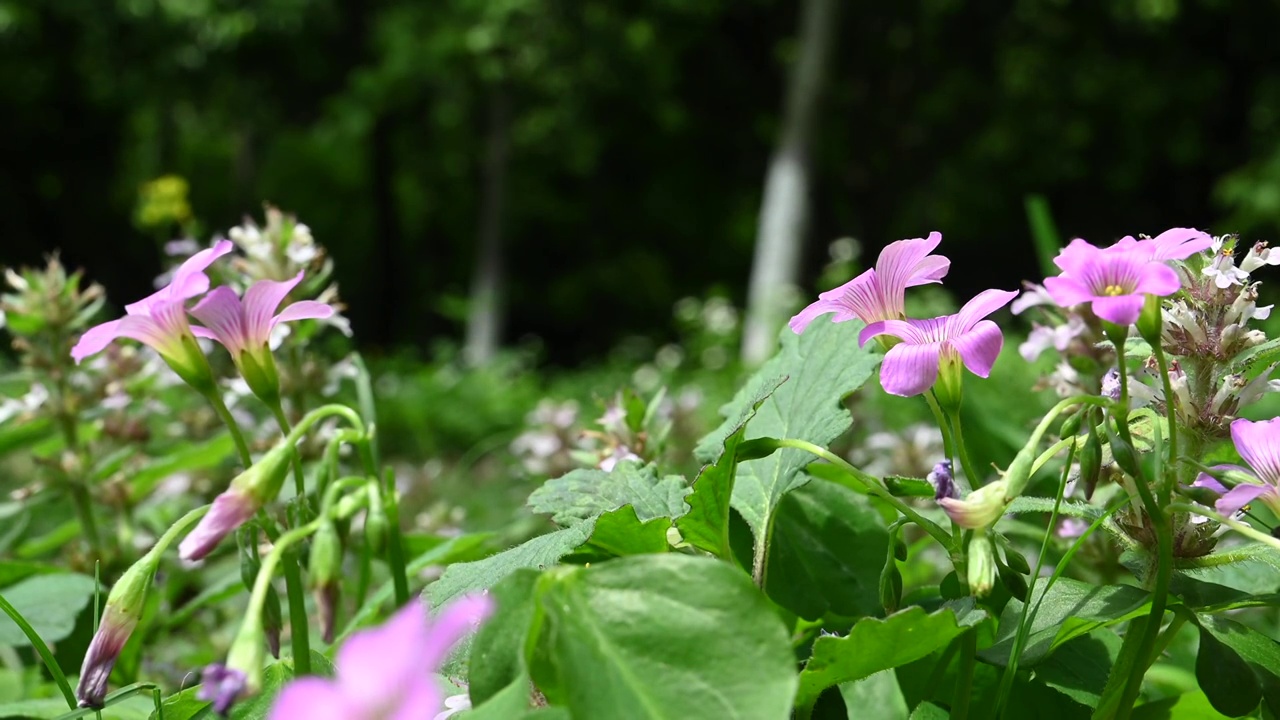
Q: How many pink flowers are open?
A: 8